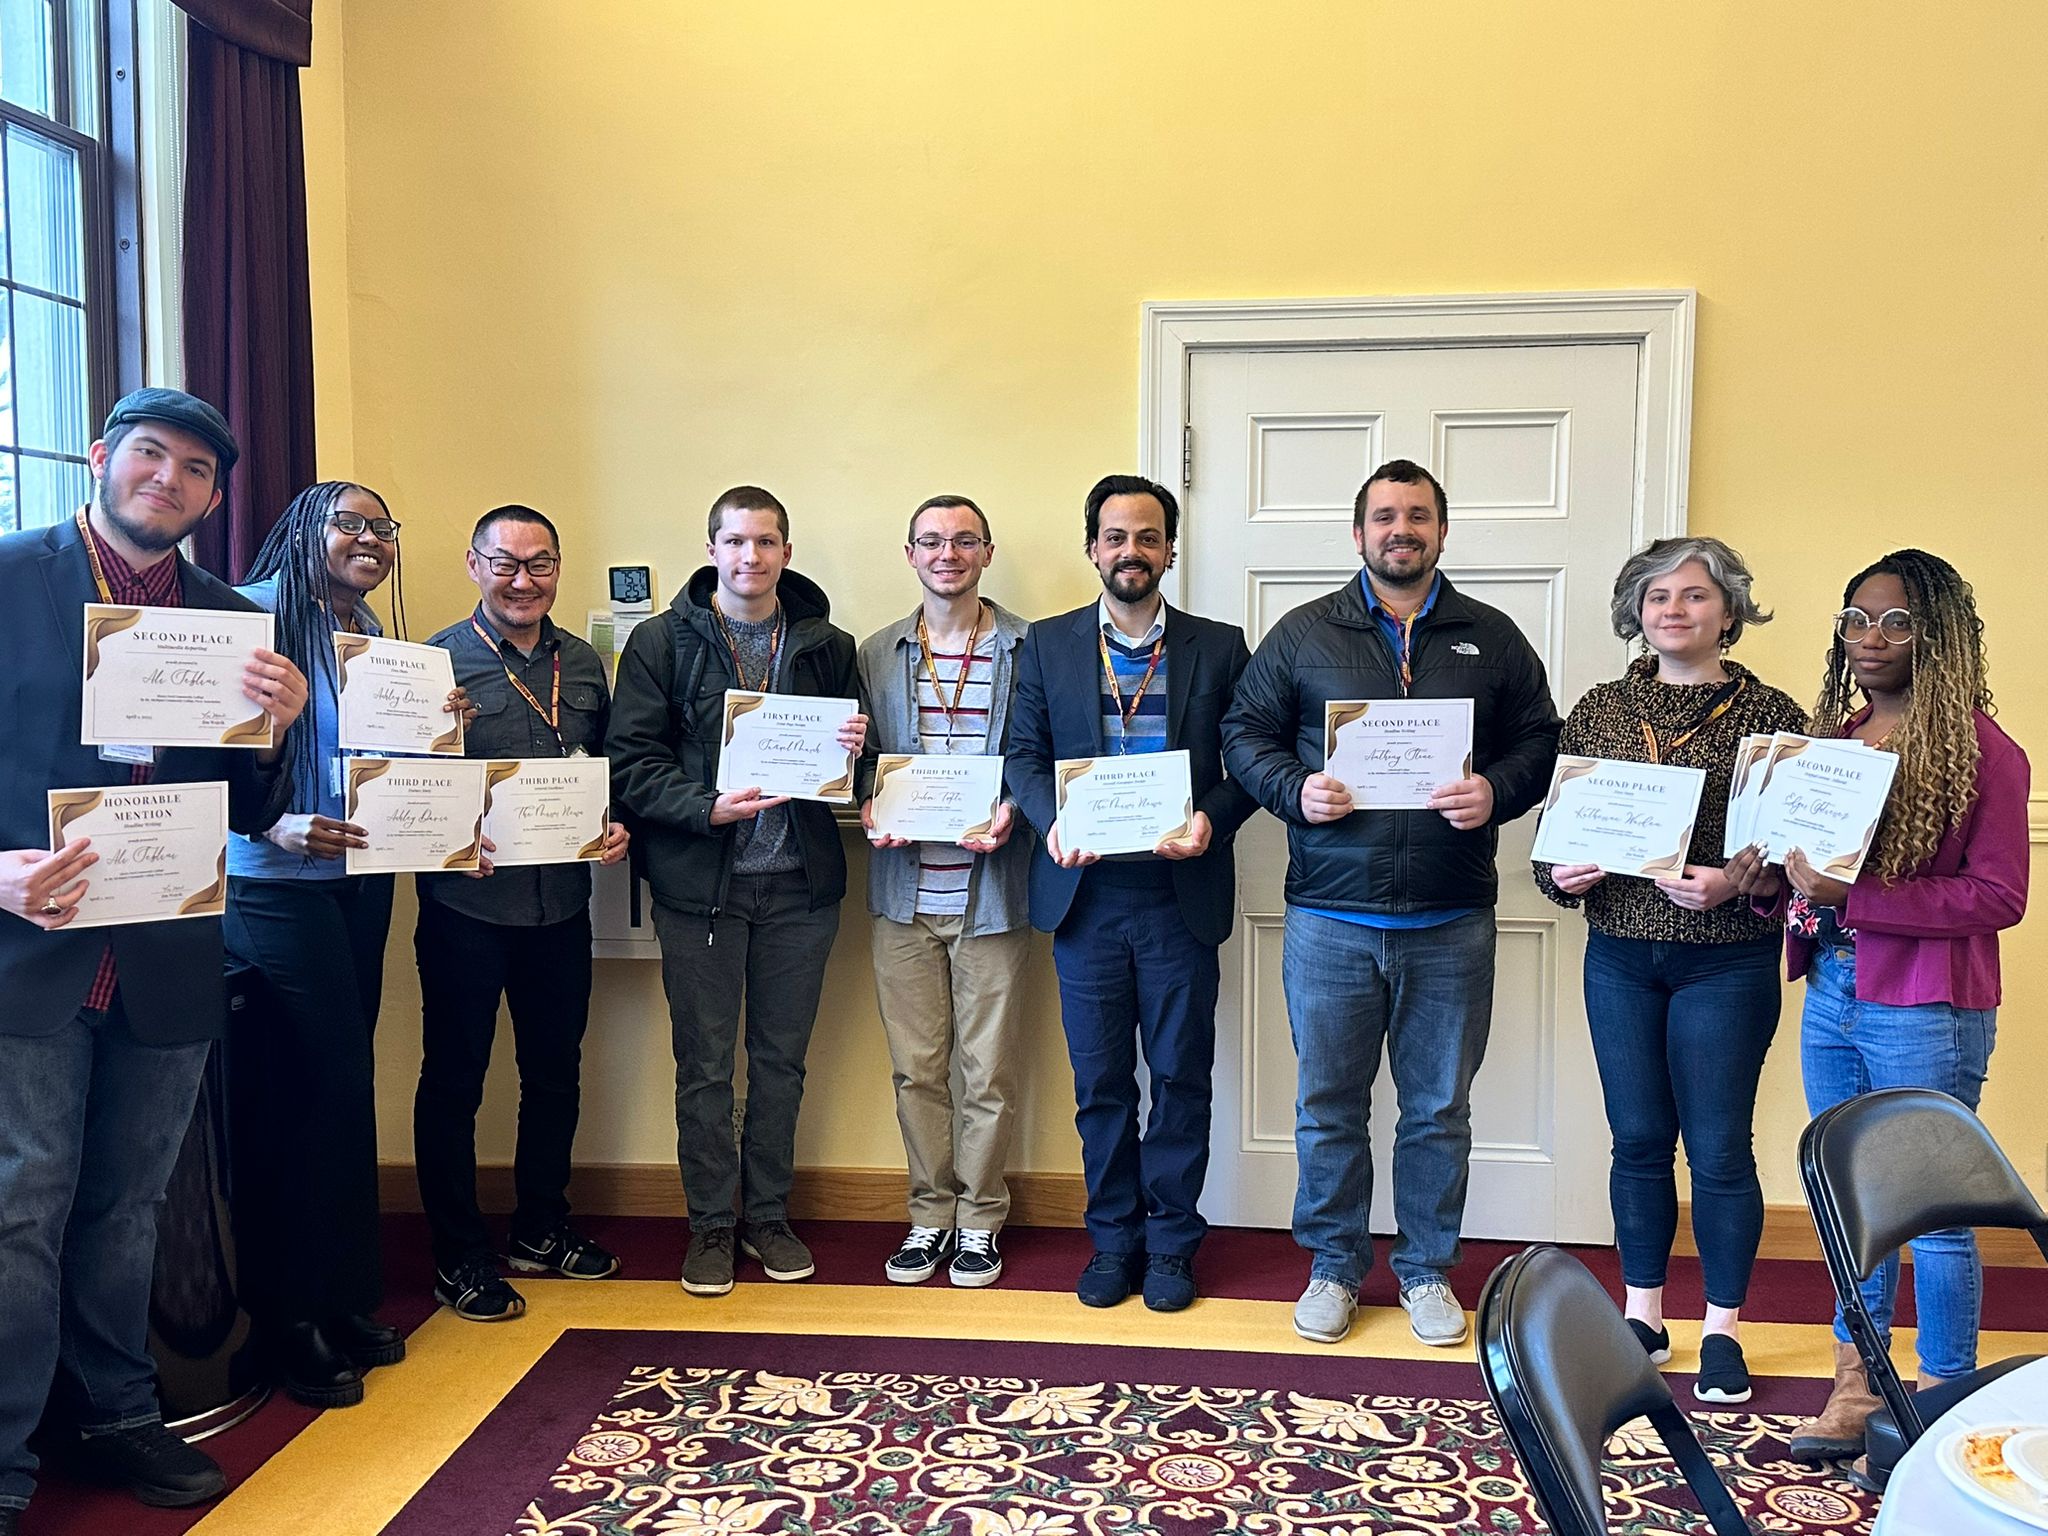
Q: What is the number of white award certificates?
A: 13